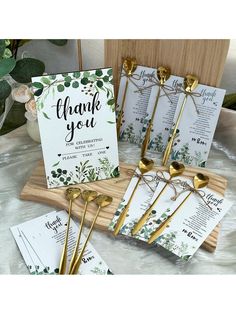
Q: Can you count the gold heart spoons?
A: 9